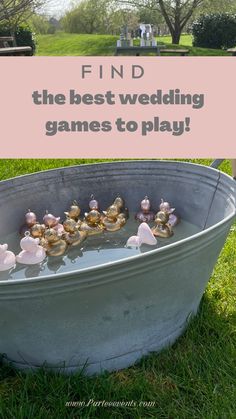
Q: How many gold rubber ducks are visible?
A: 8